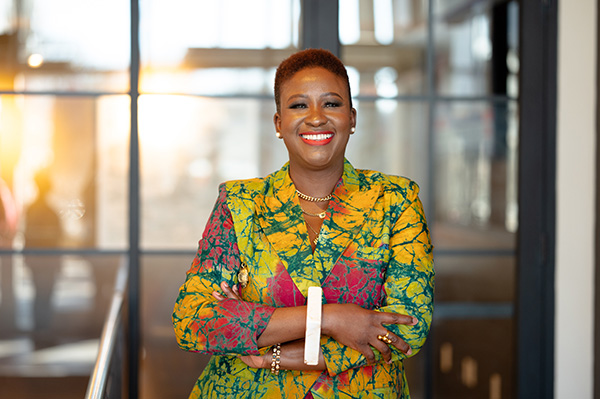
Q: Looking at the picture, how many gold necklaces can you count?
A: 3